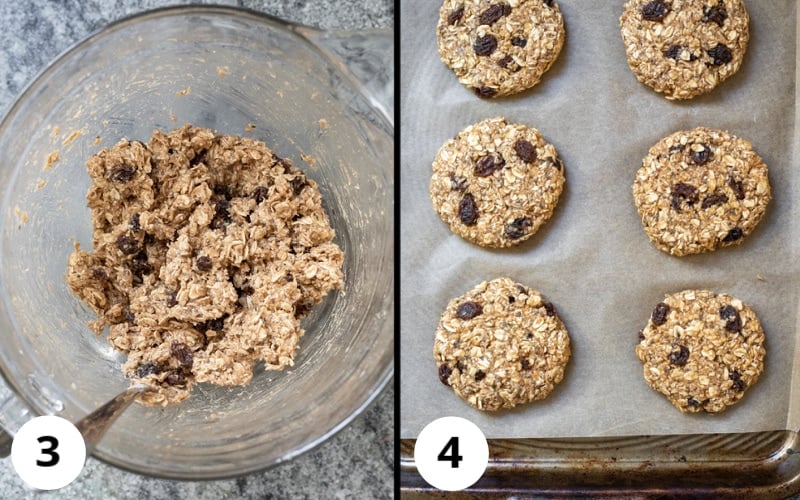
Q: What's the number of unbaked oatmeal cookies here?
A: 6